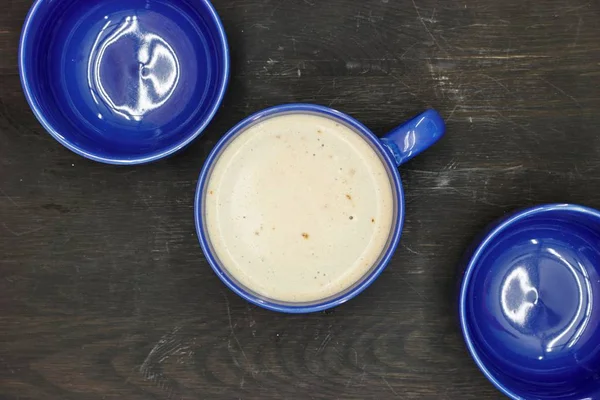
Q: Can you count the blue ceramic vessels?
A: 3